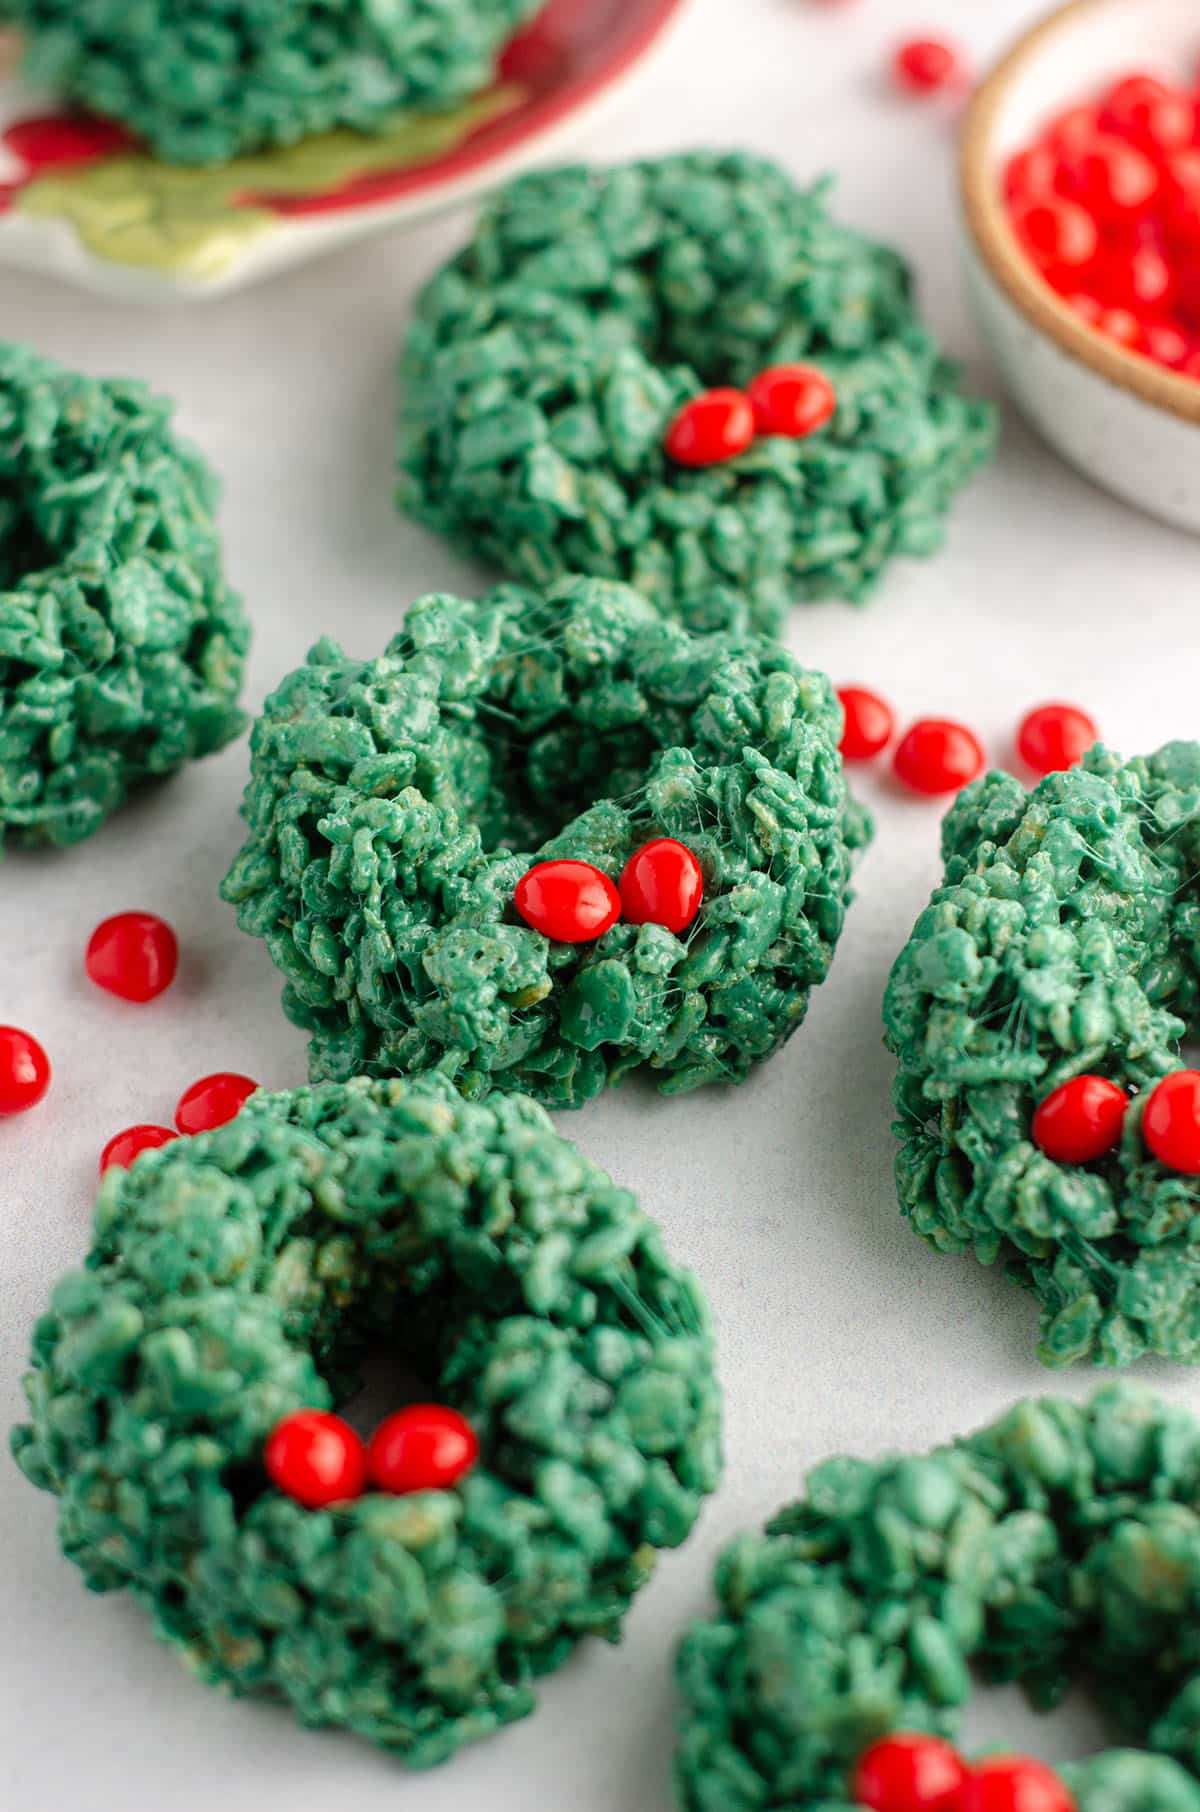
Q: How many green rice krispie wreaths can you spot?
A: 7